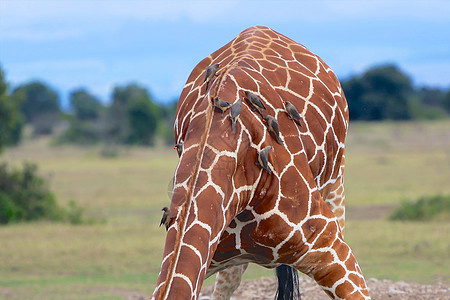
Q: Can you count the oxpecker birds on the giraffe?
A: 9